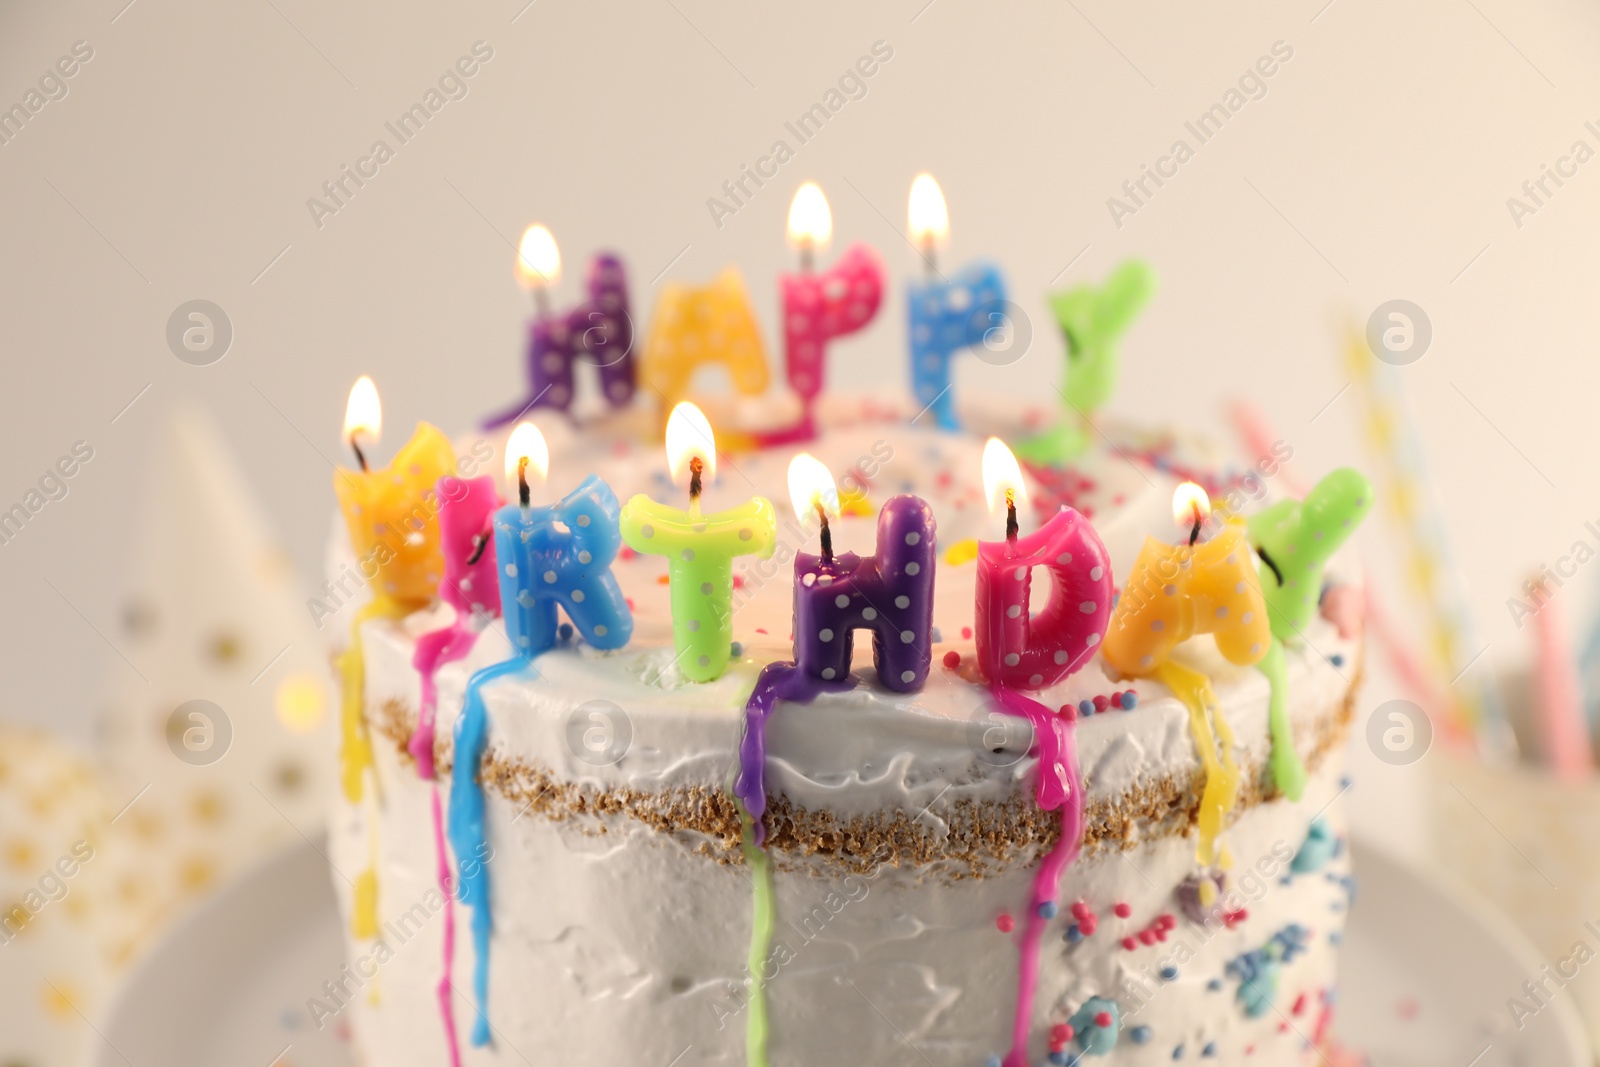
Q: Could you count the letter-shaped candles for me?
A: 13